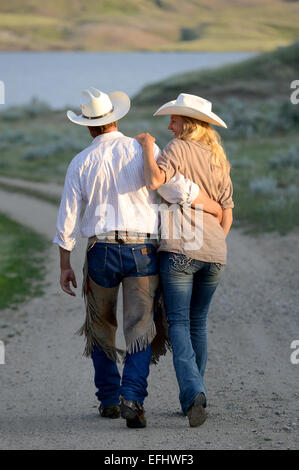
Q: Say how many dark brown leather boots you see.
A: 3